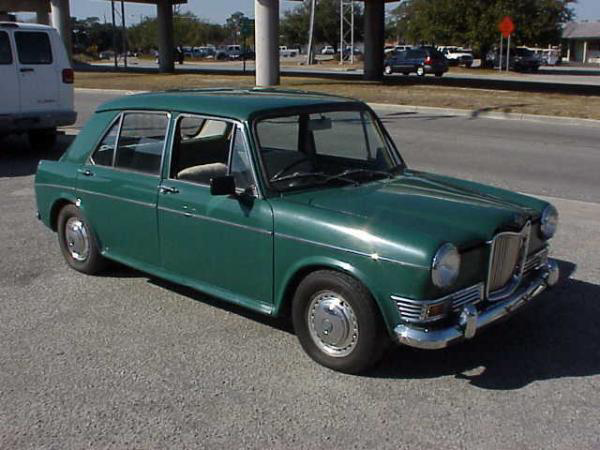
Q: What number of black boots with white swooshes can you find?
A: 0